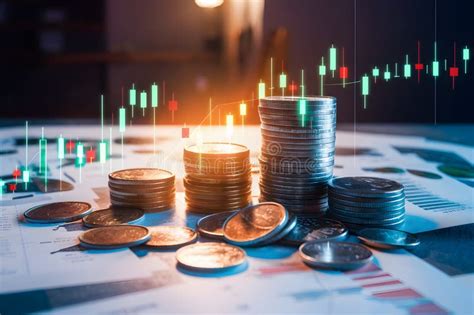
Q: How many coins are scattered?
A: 11